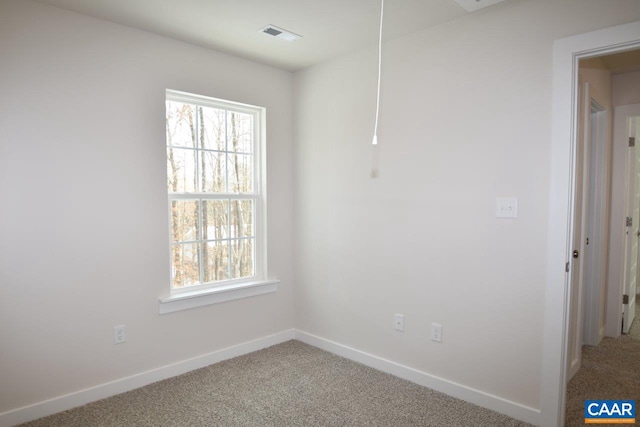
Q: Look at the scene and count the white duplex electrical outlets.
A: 2